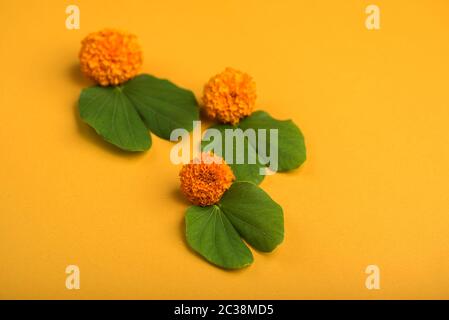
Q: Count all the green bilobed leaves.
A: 3